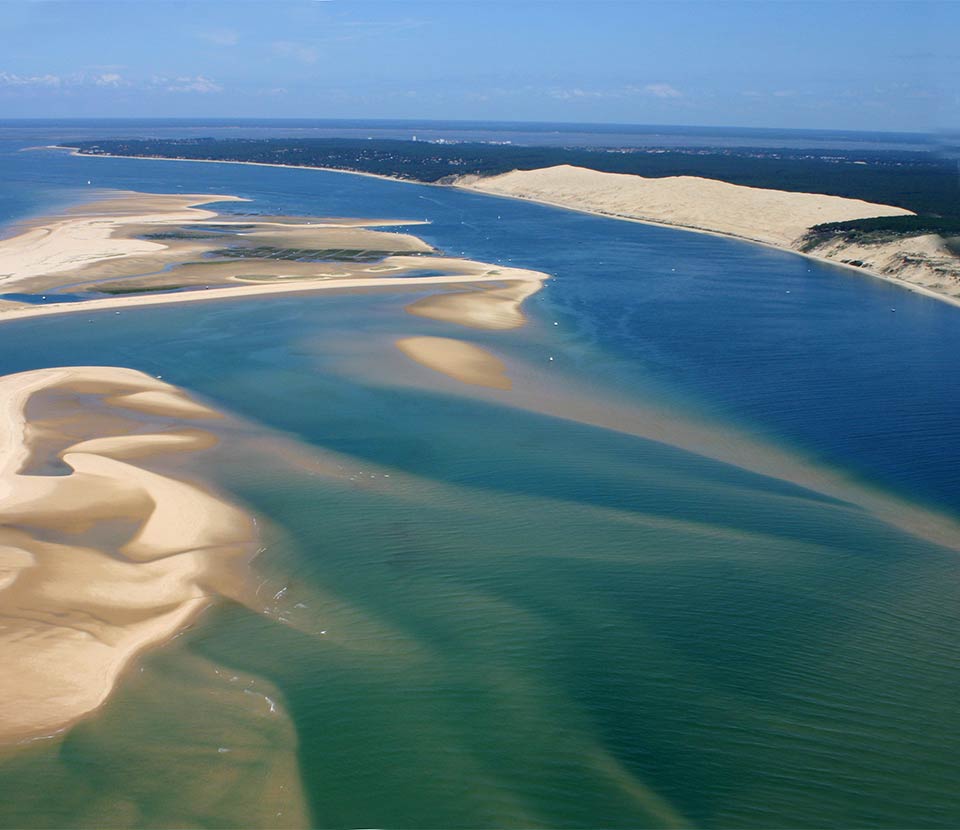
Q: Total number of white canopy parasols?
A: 0